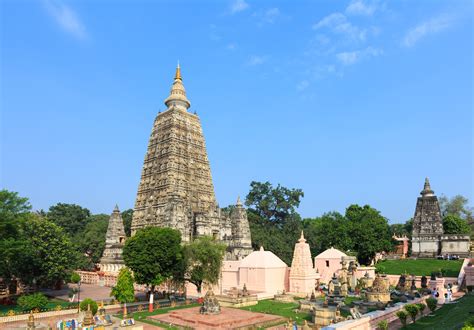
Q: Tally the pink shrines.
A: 3